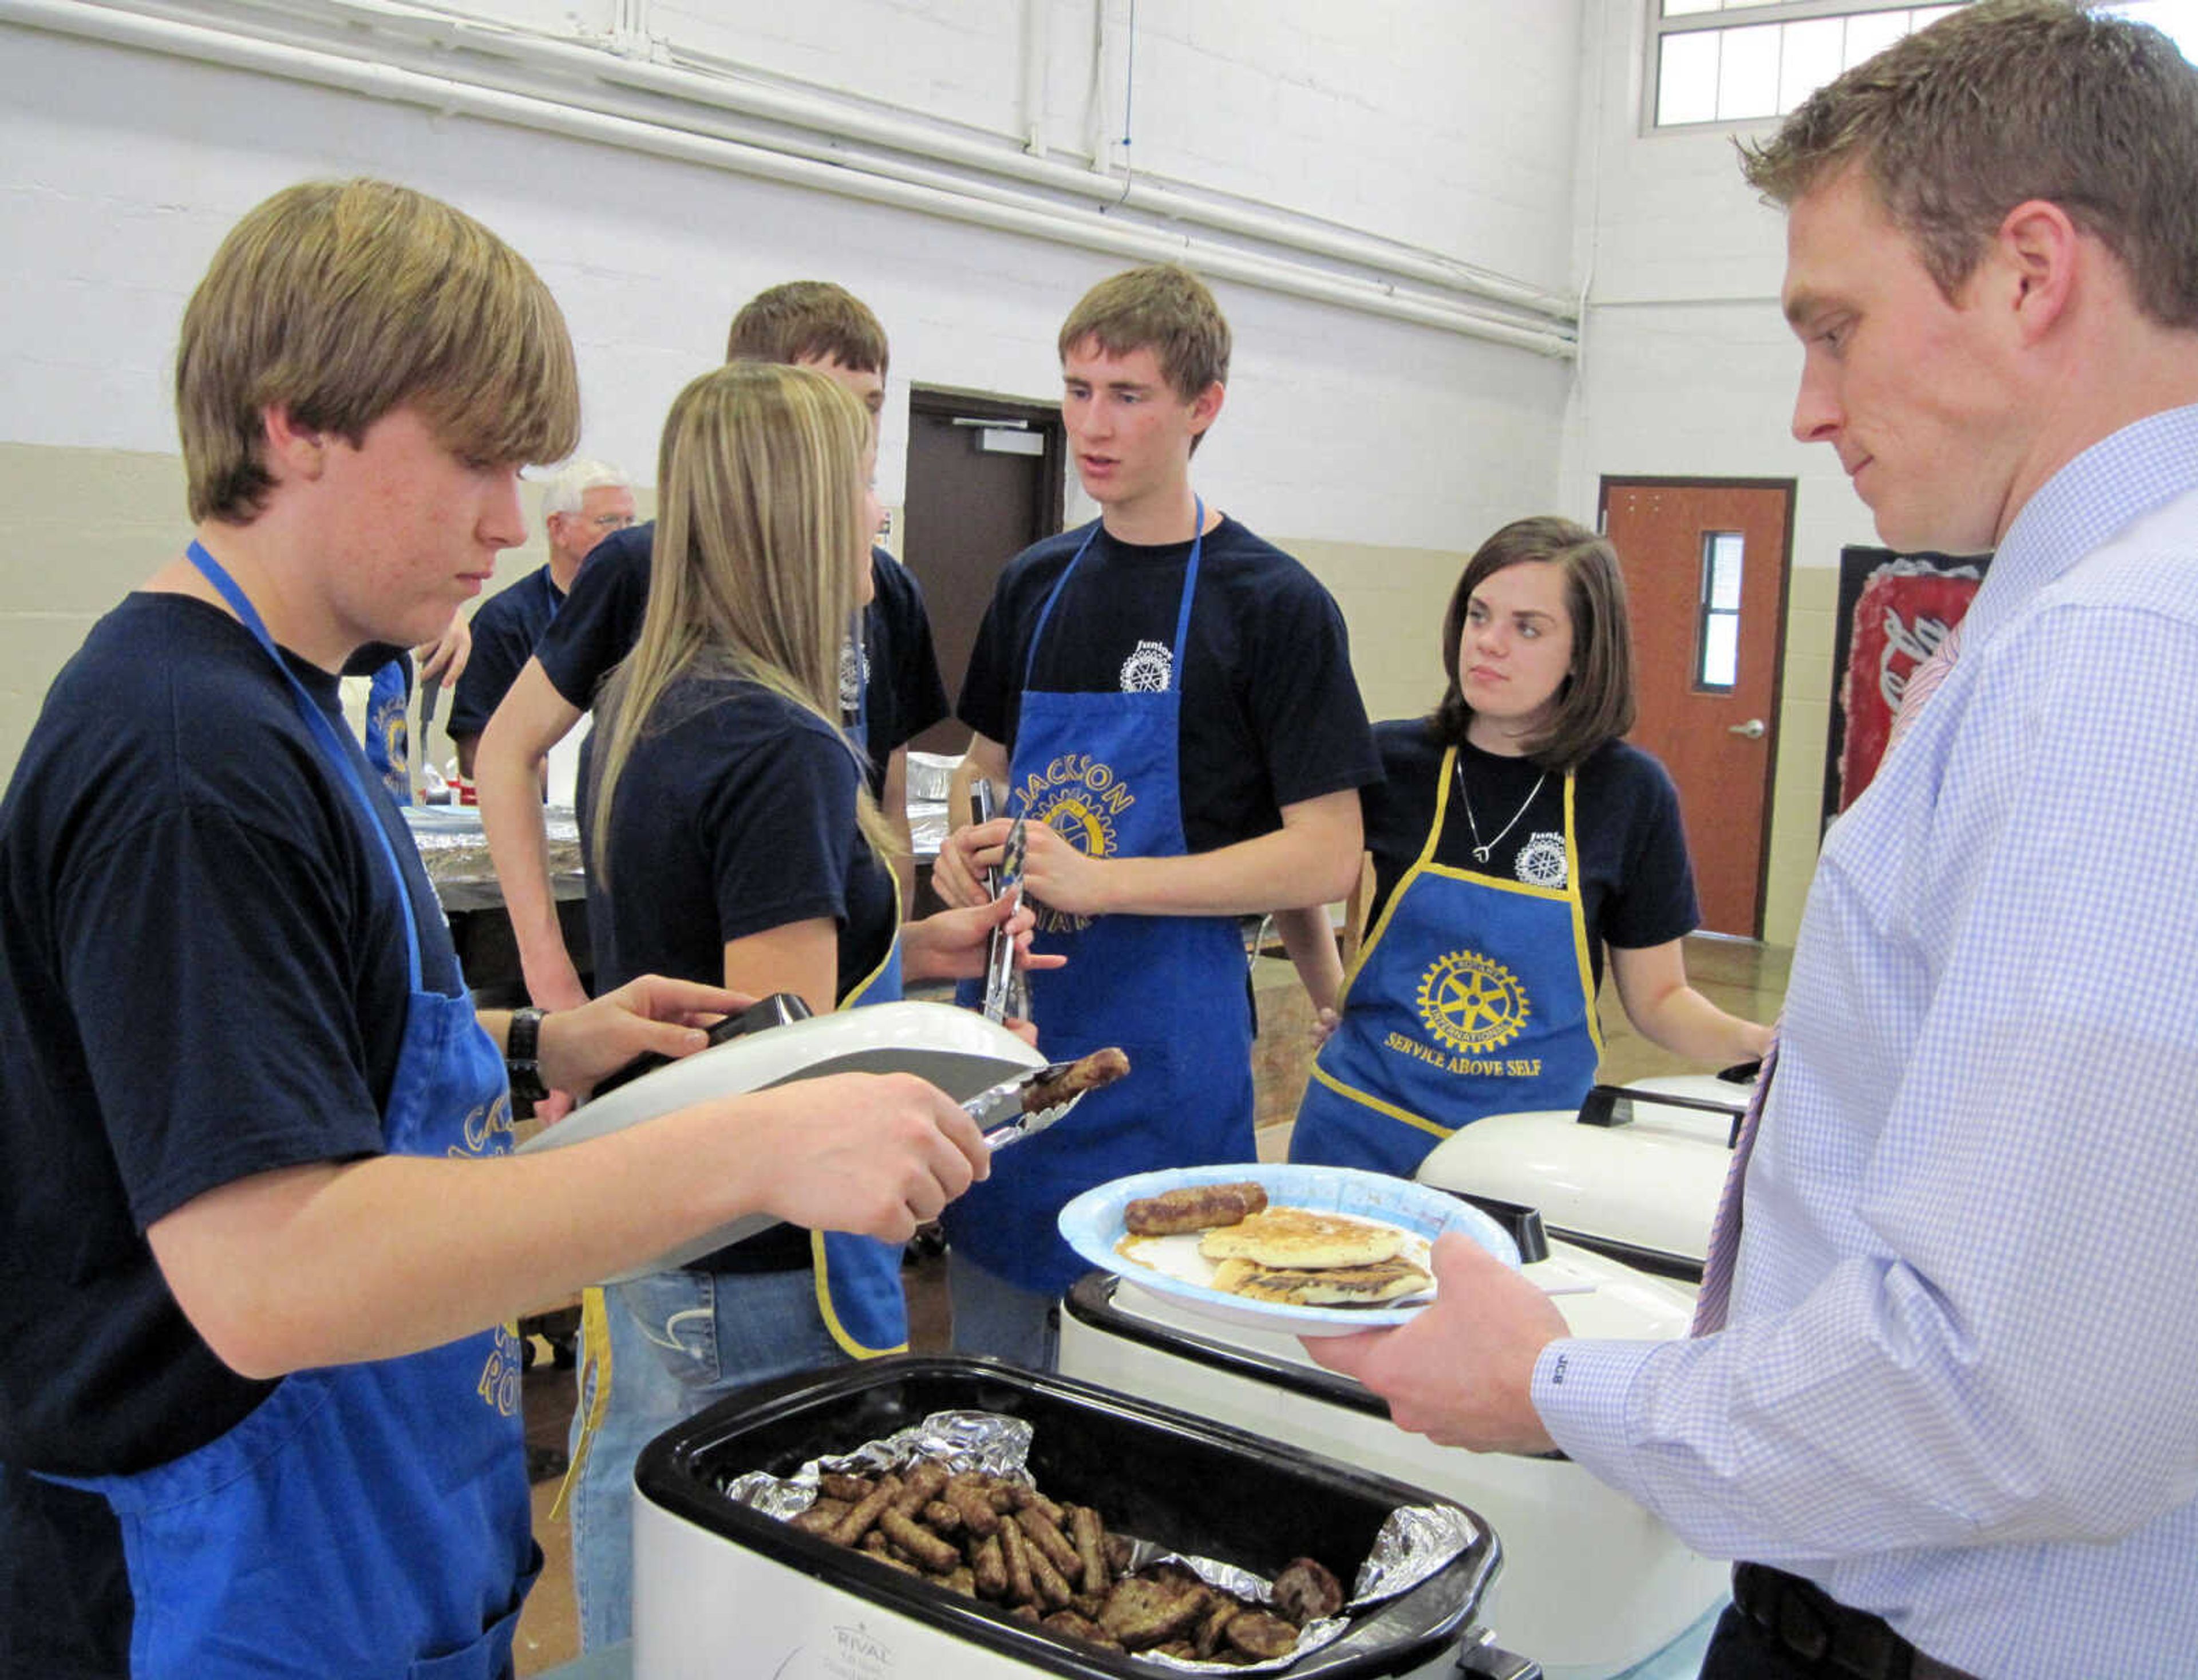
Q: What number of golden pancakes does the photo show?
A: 2